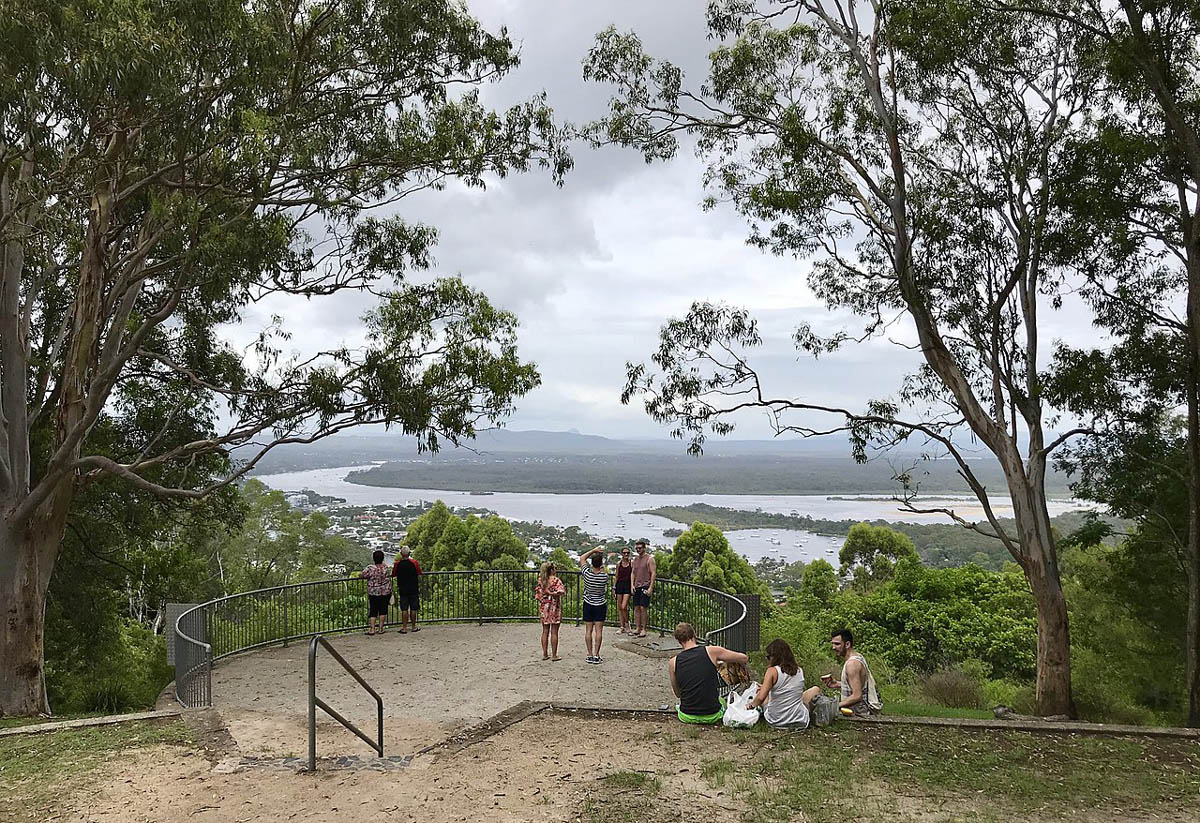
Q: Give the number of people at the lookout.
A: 9